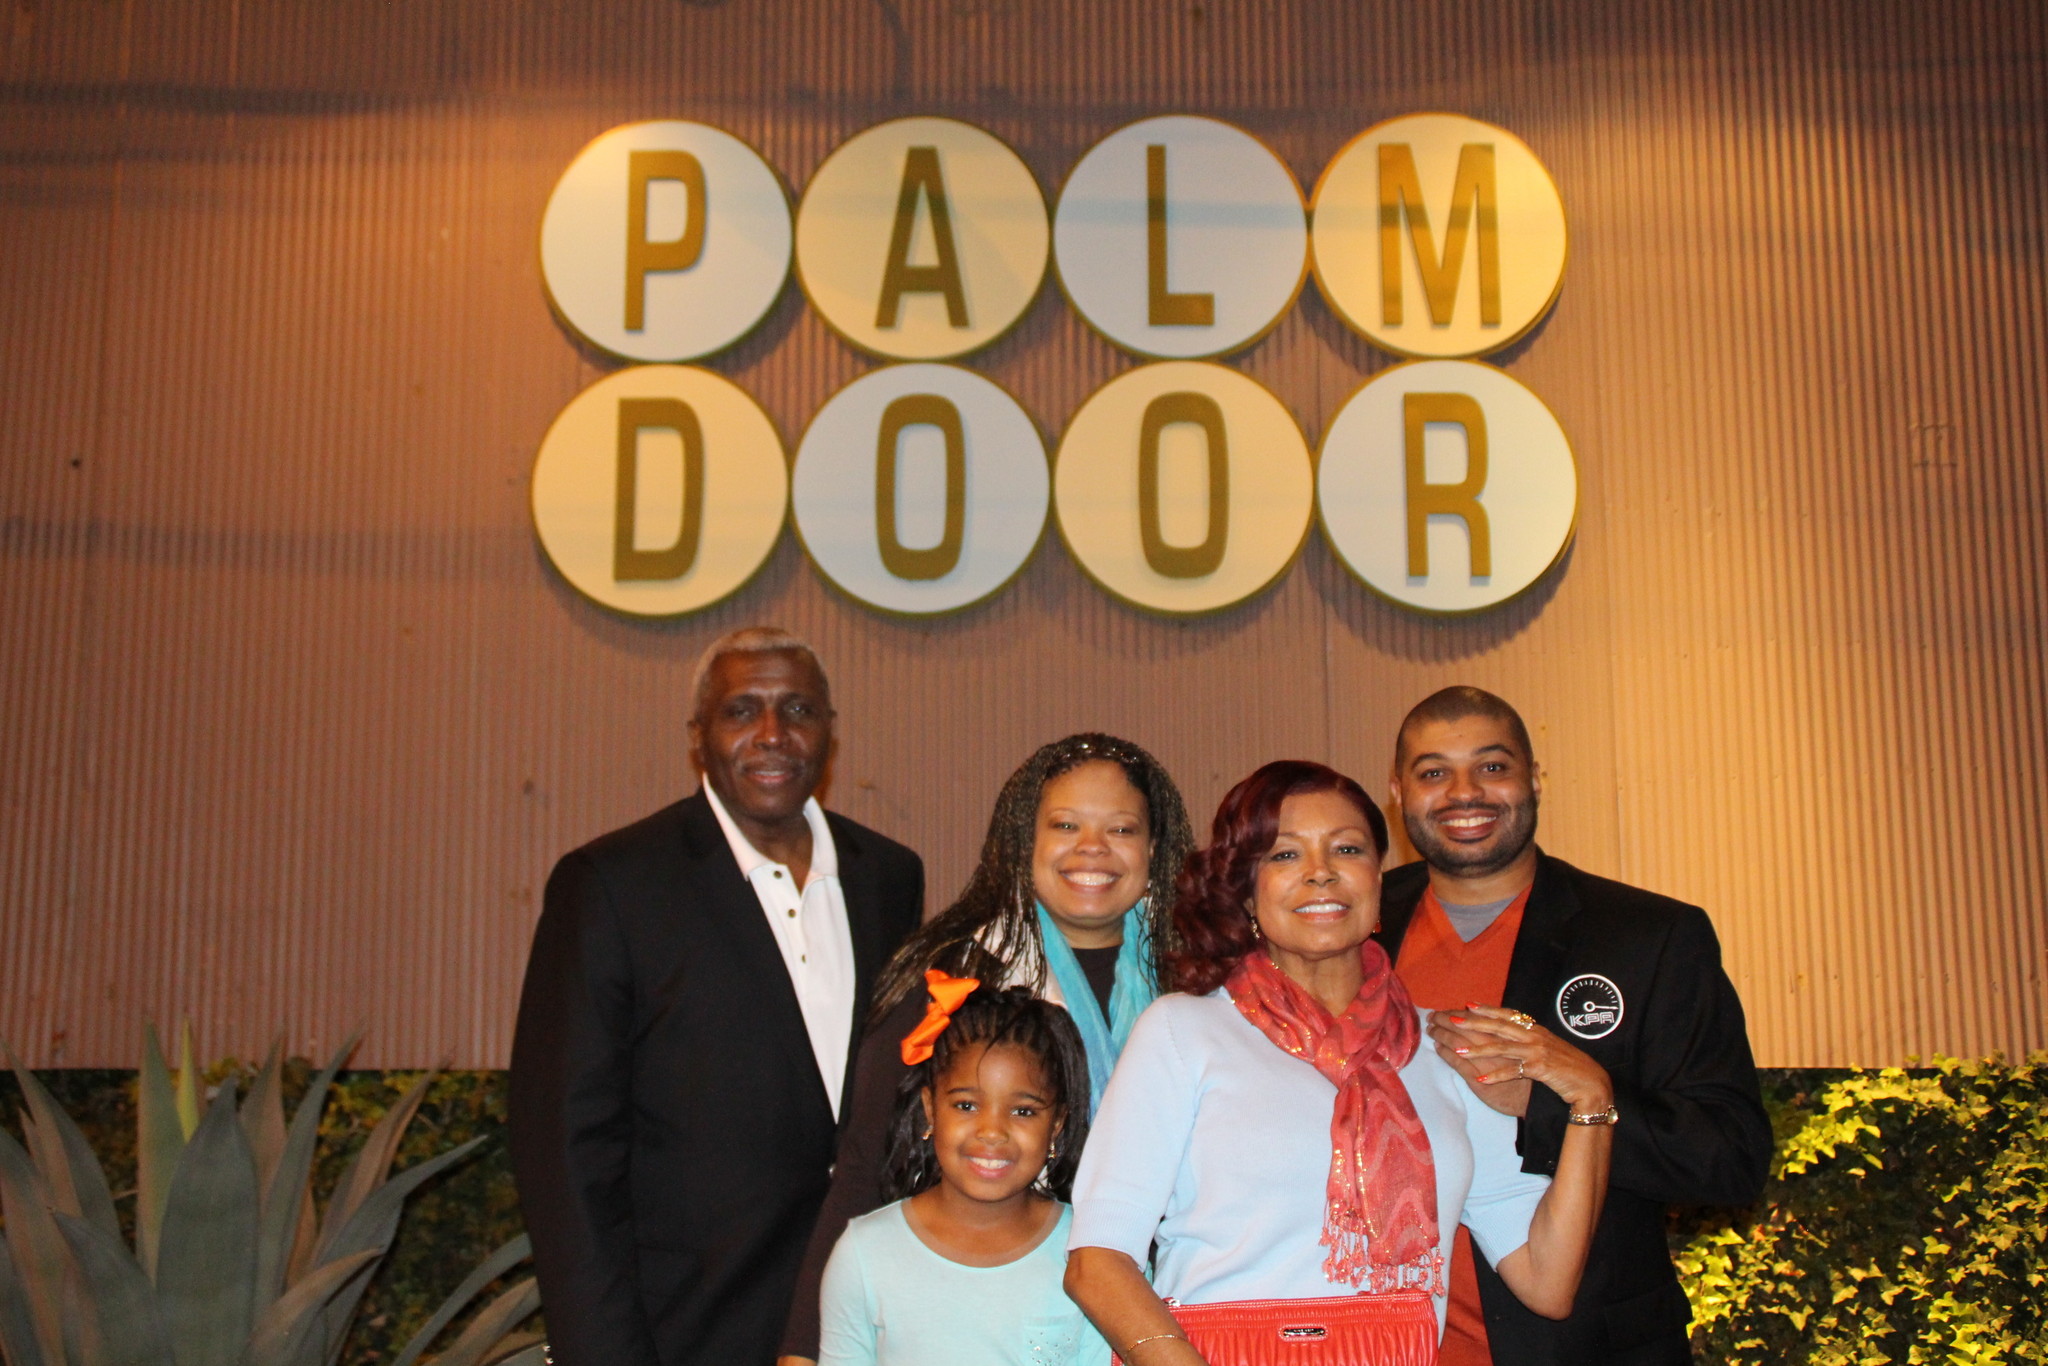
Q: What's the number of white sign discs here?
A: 4